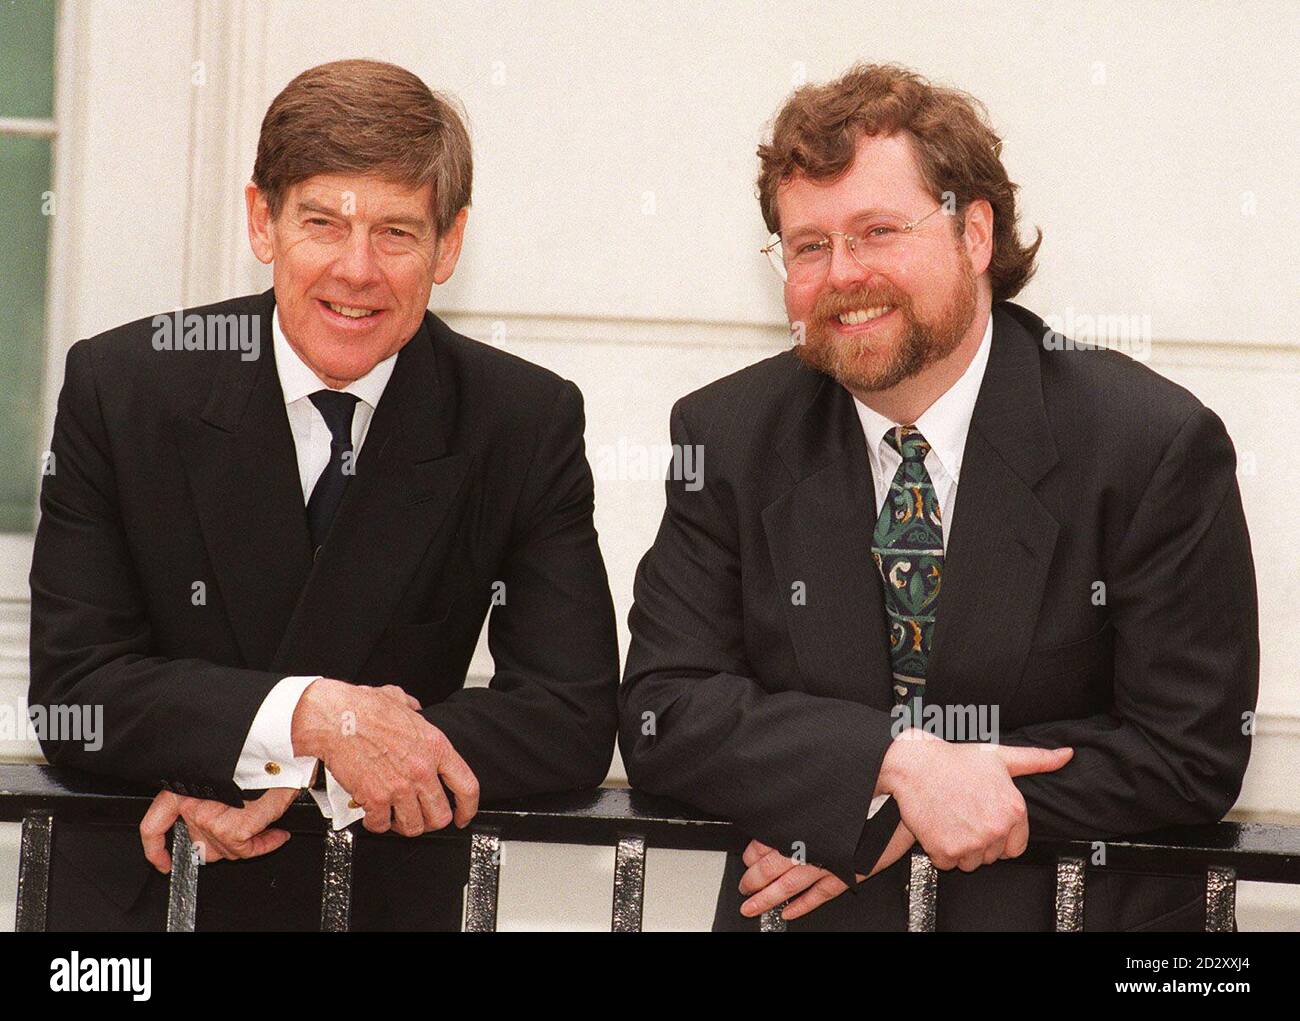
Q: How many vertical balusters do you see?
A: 9